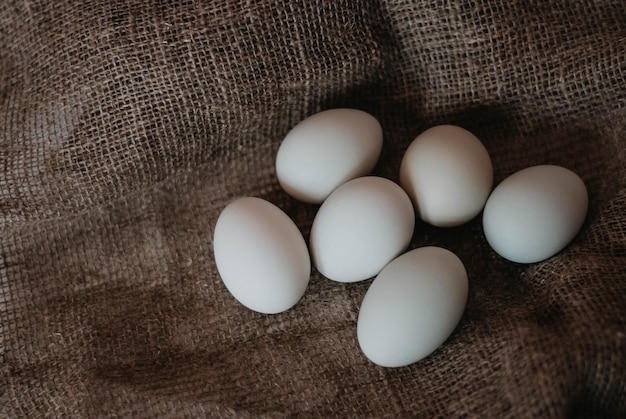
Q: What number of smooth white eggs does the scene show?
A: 6